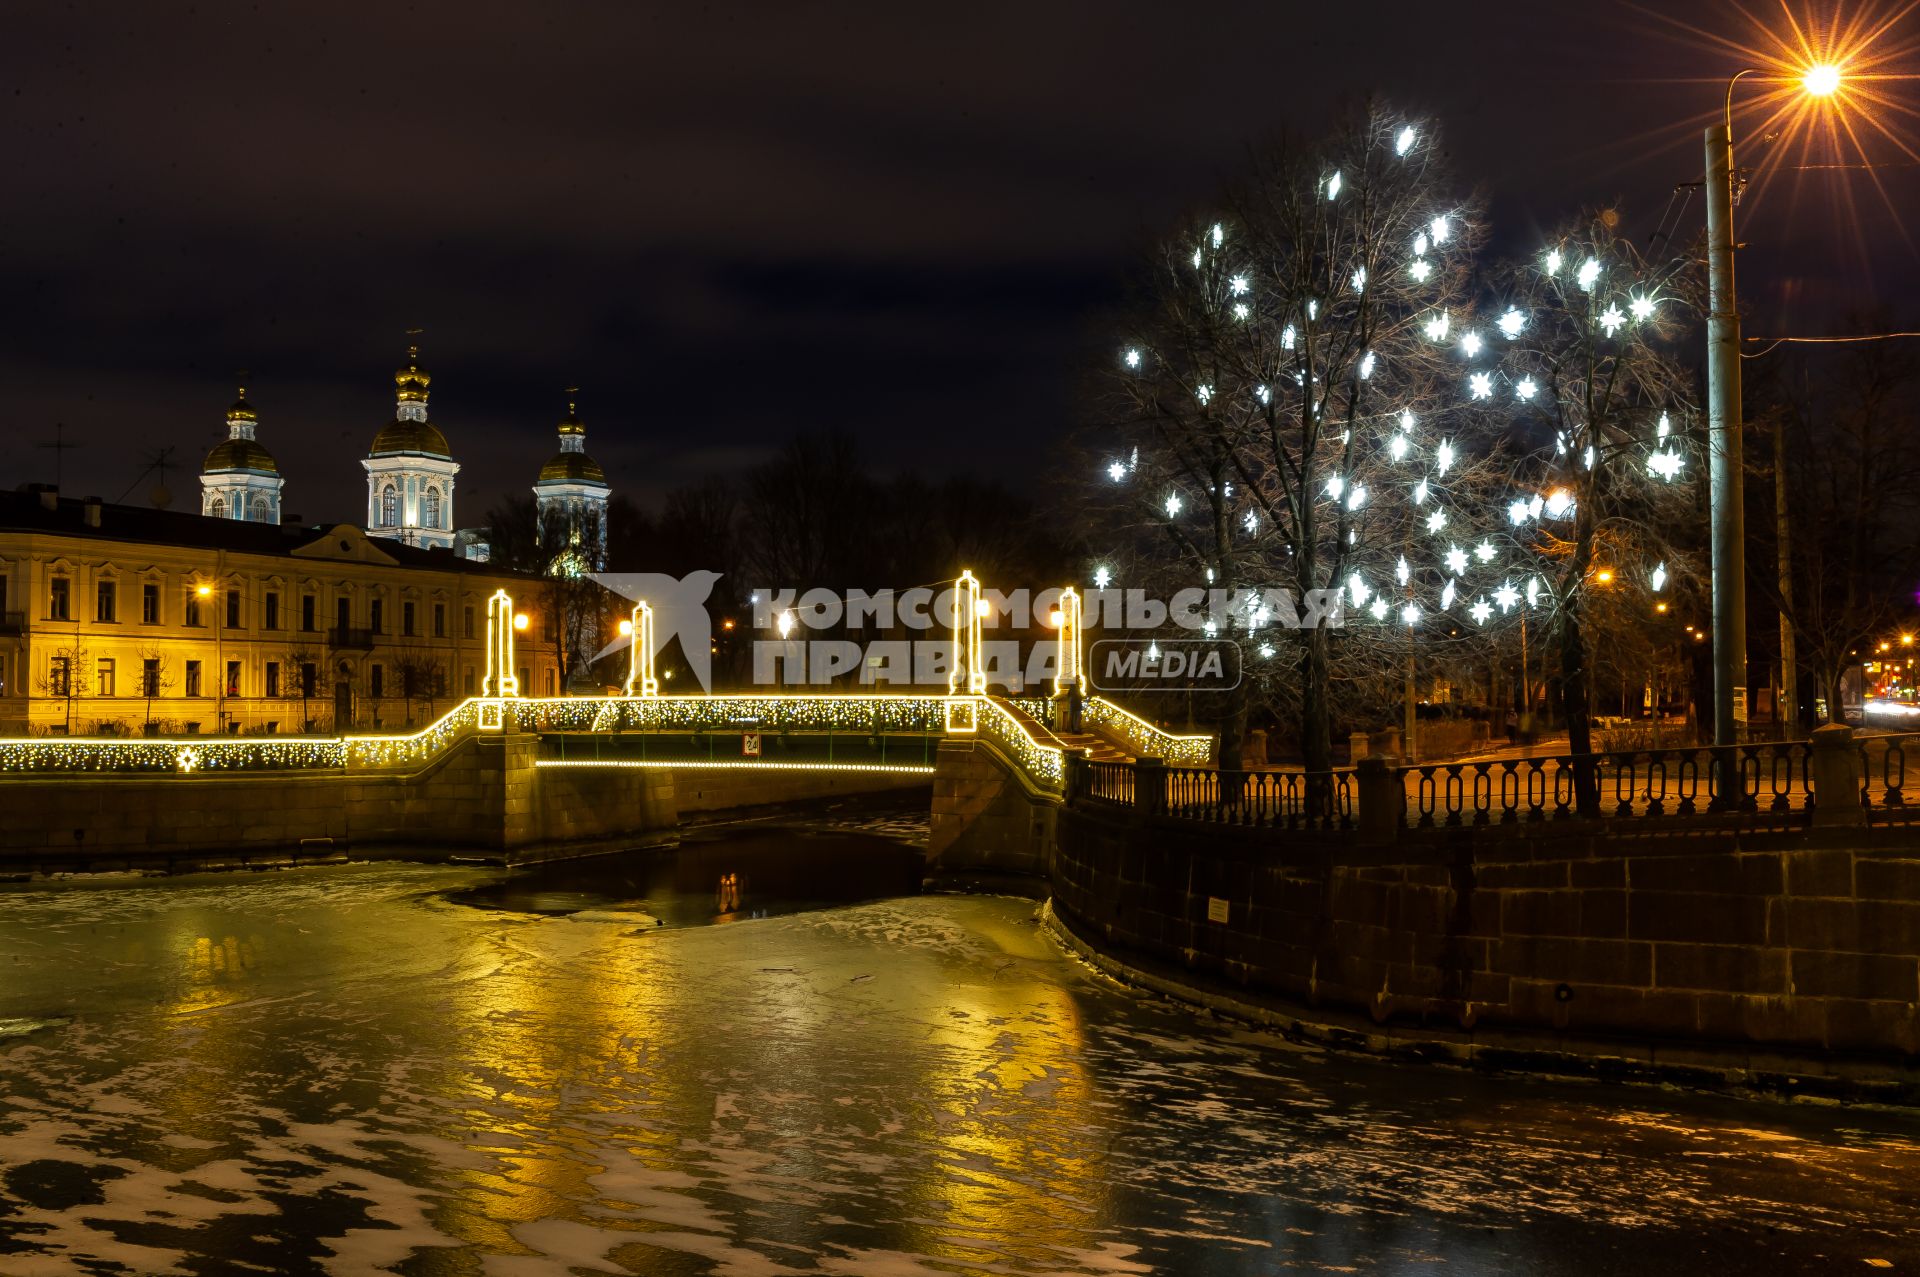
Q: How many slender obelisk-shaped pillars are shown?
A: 4